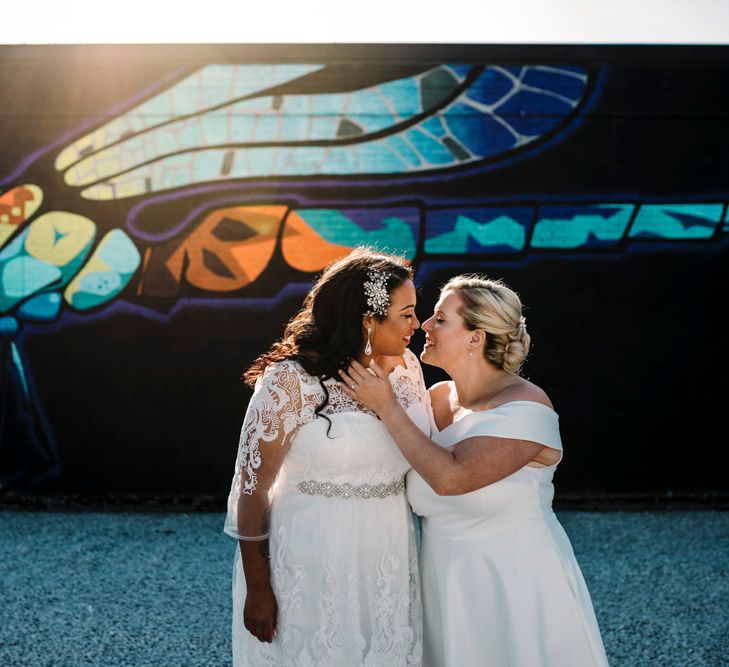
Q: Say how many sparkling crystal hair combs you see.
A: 1